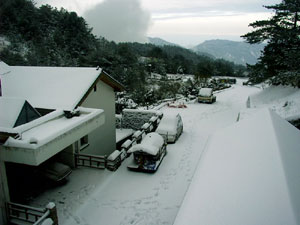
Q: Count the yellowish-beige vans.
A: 1